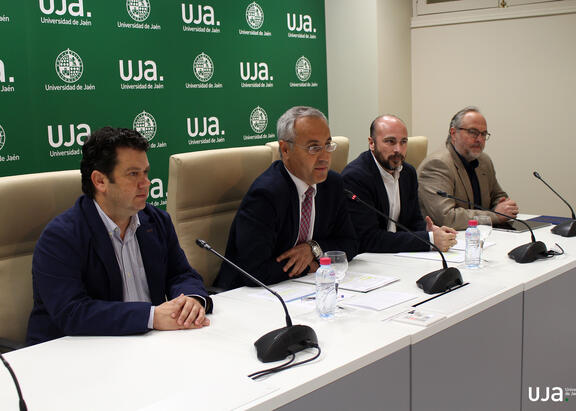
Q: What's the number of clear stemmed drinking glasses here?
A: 2